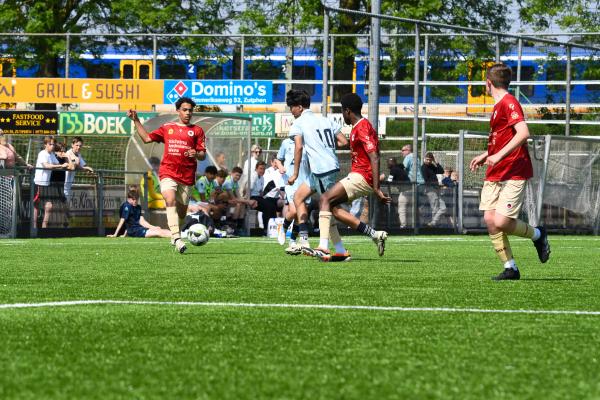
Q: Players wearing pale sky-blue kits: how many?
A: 2